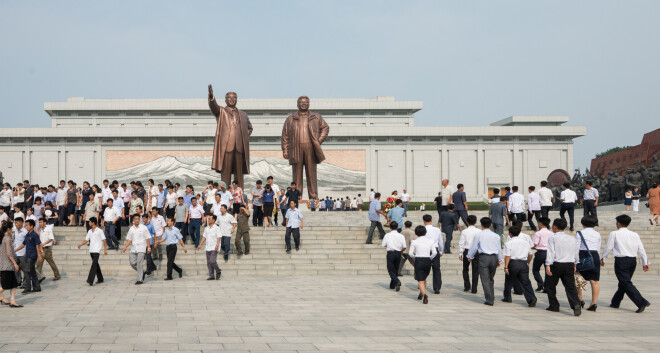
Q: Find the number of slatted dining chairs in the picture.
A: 0